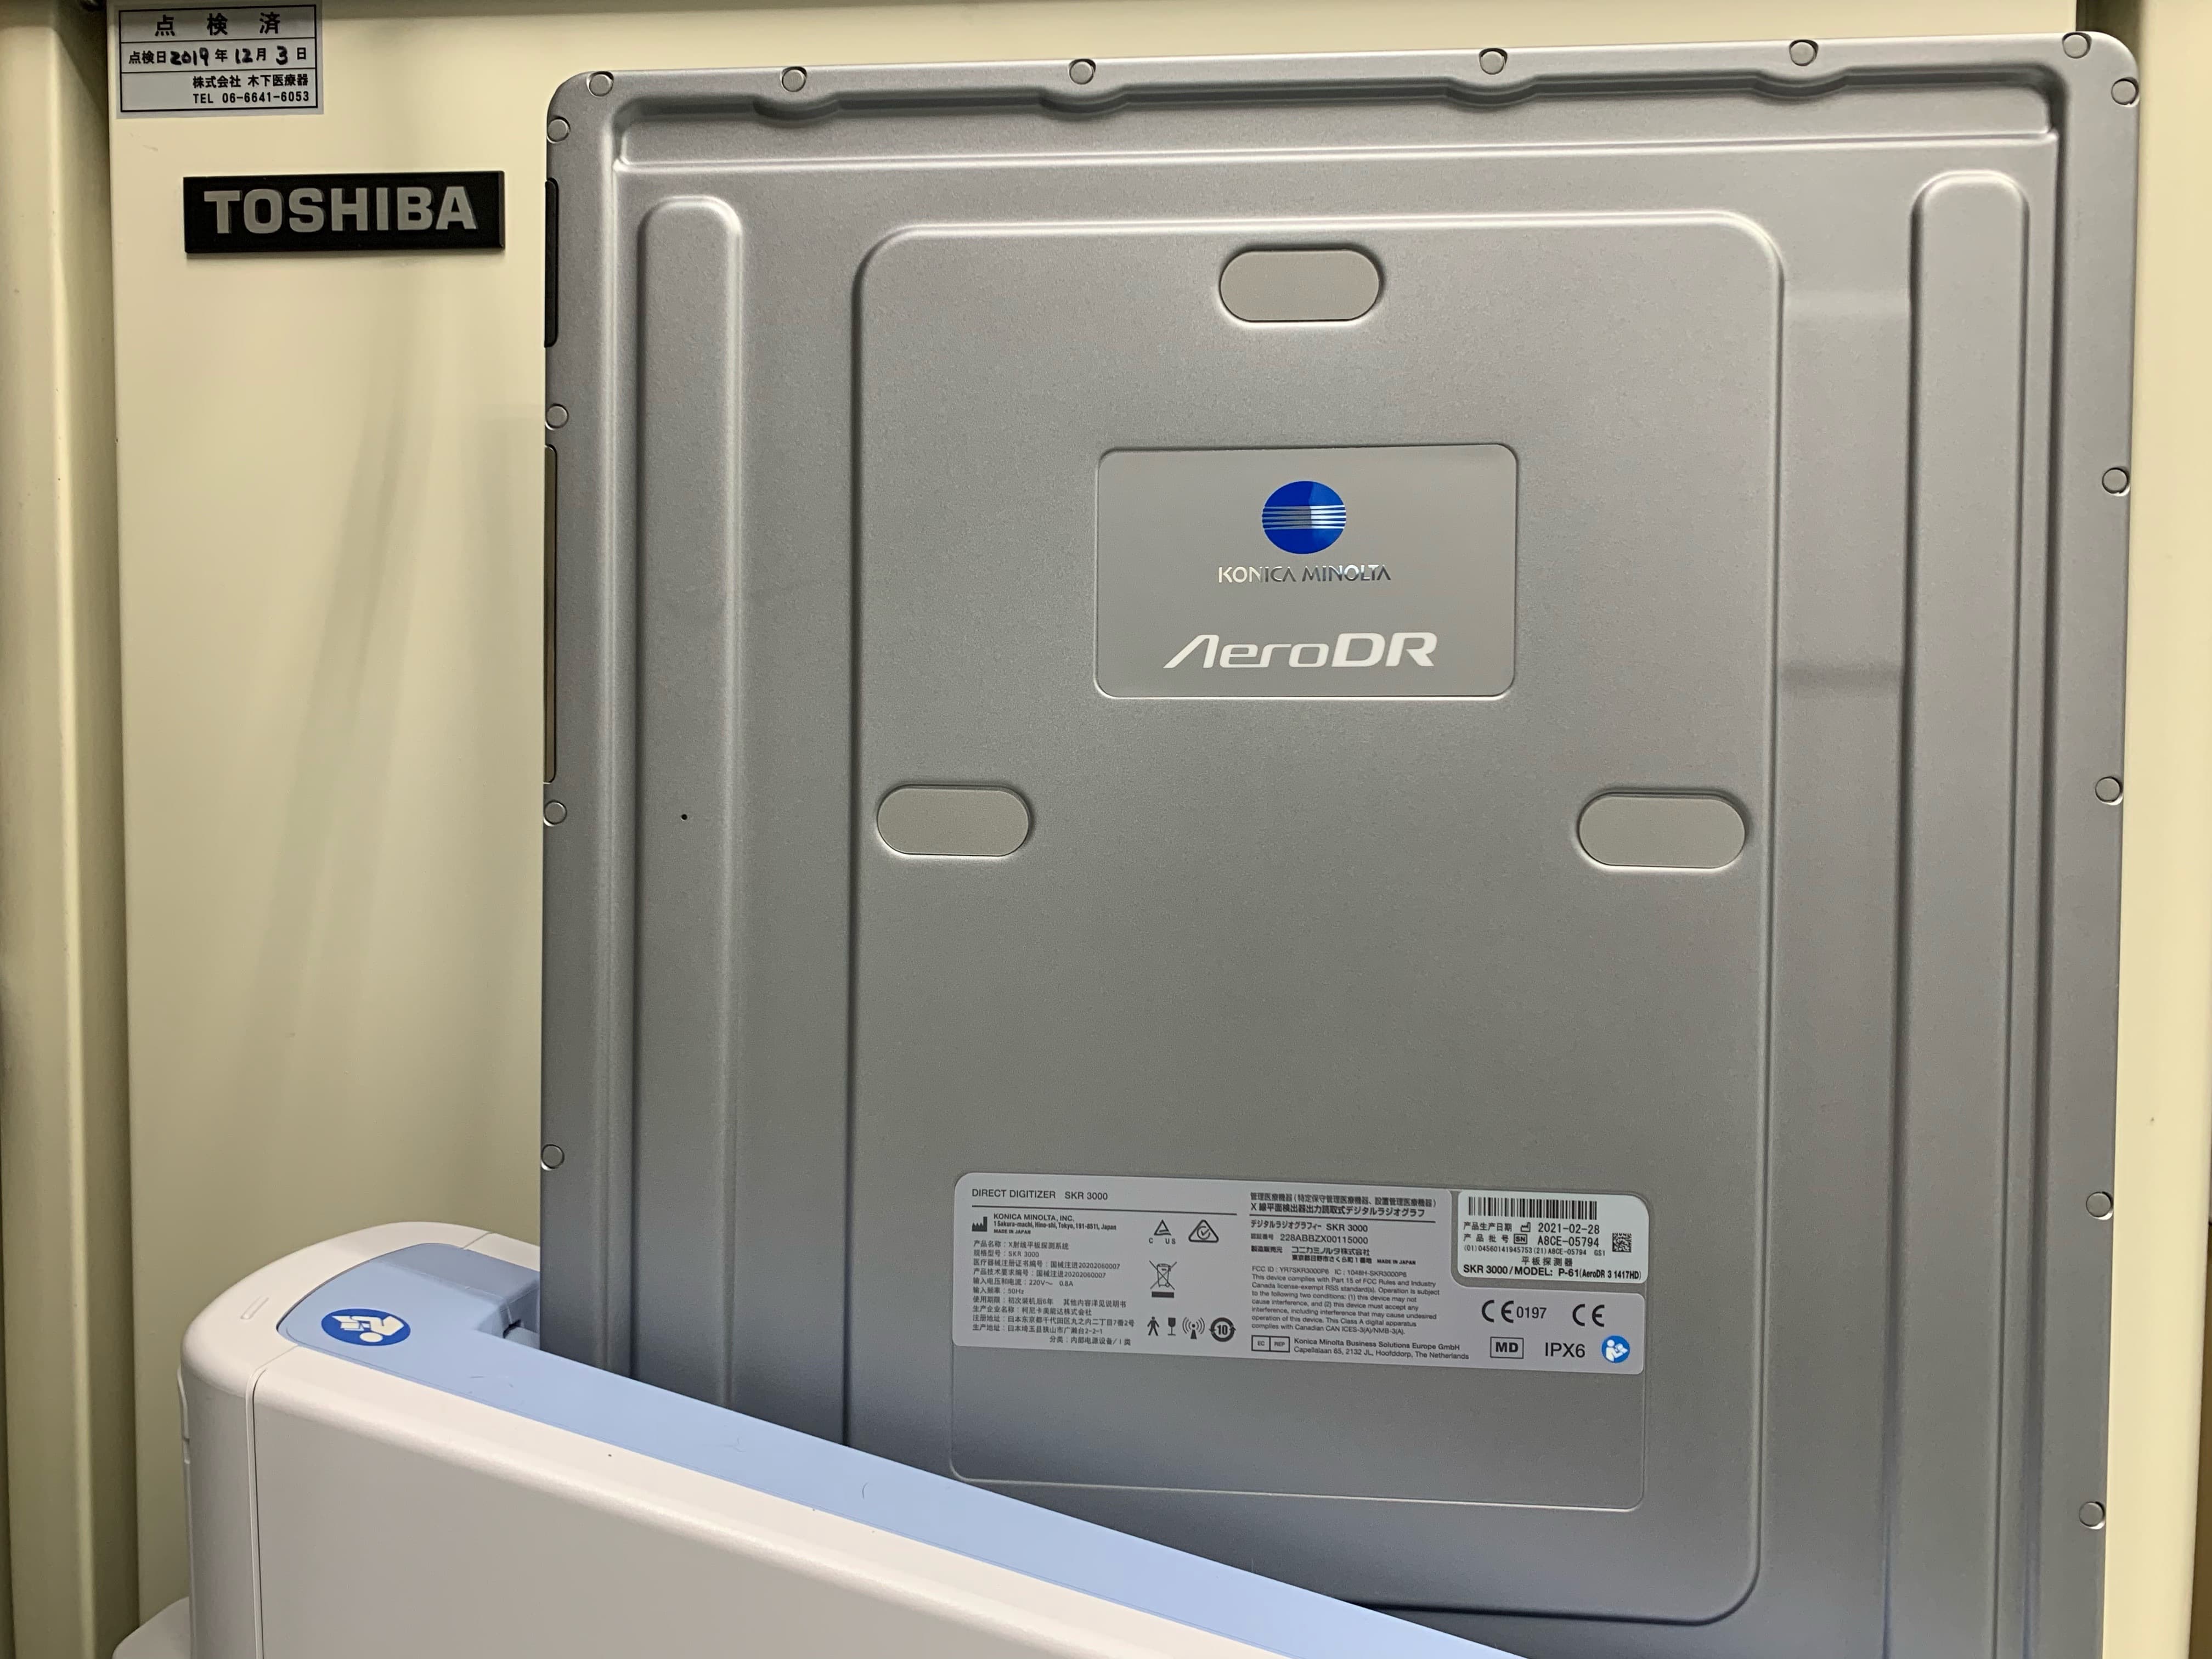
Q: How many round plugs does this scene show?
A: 15